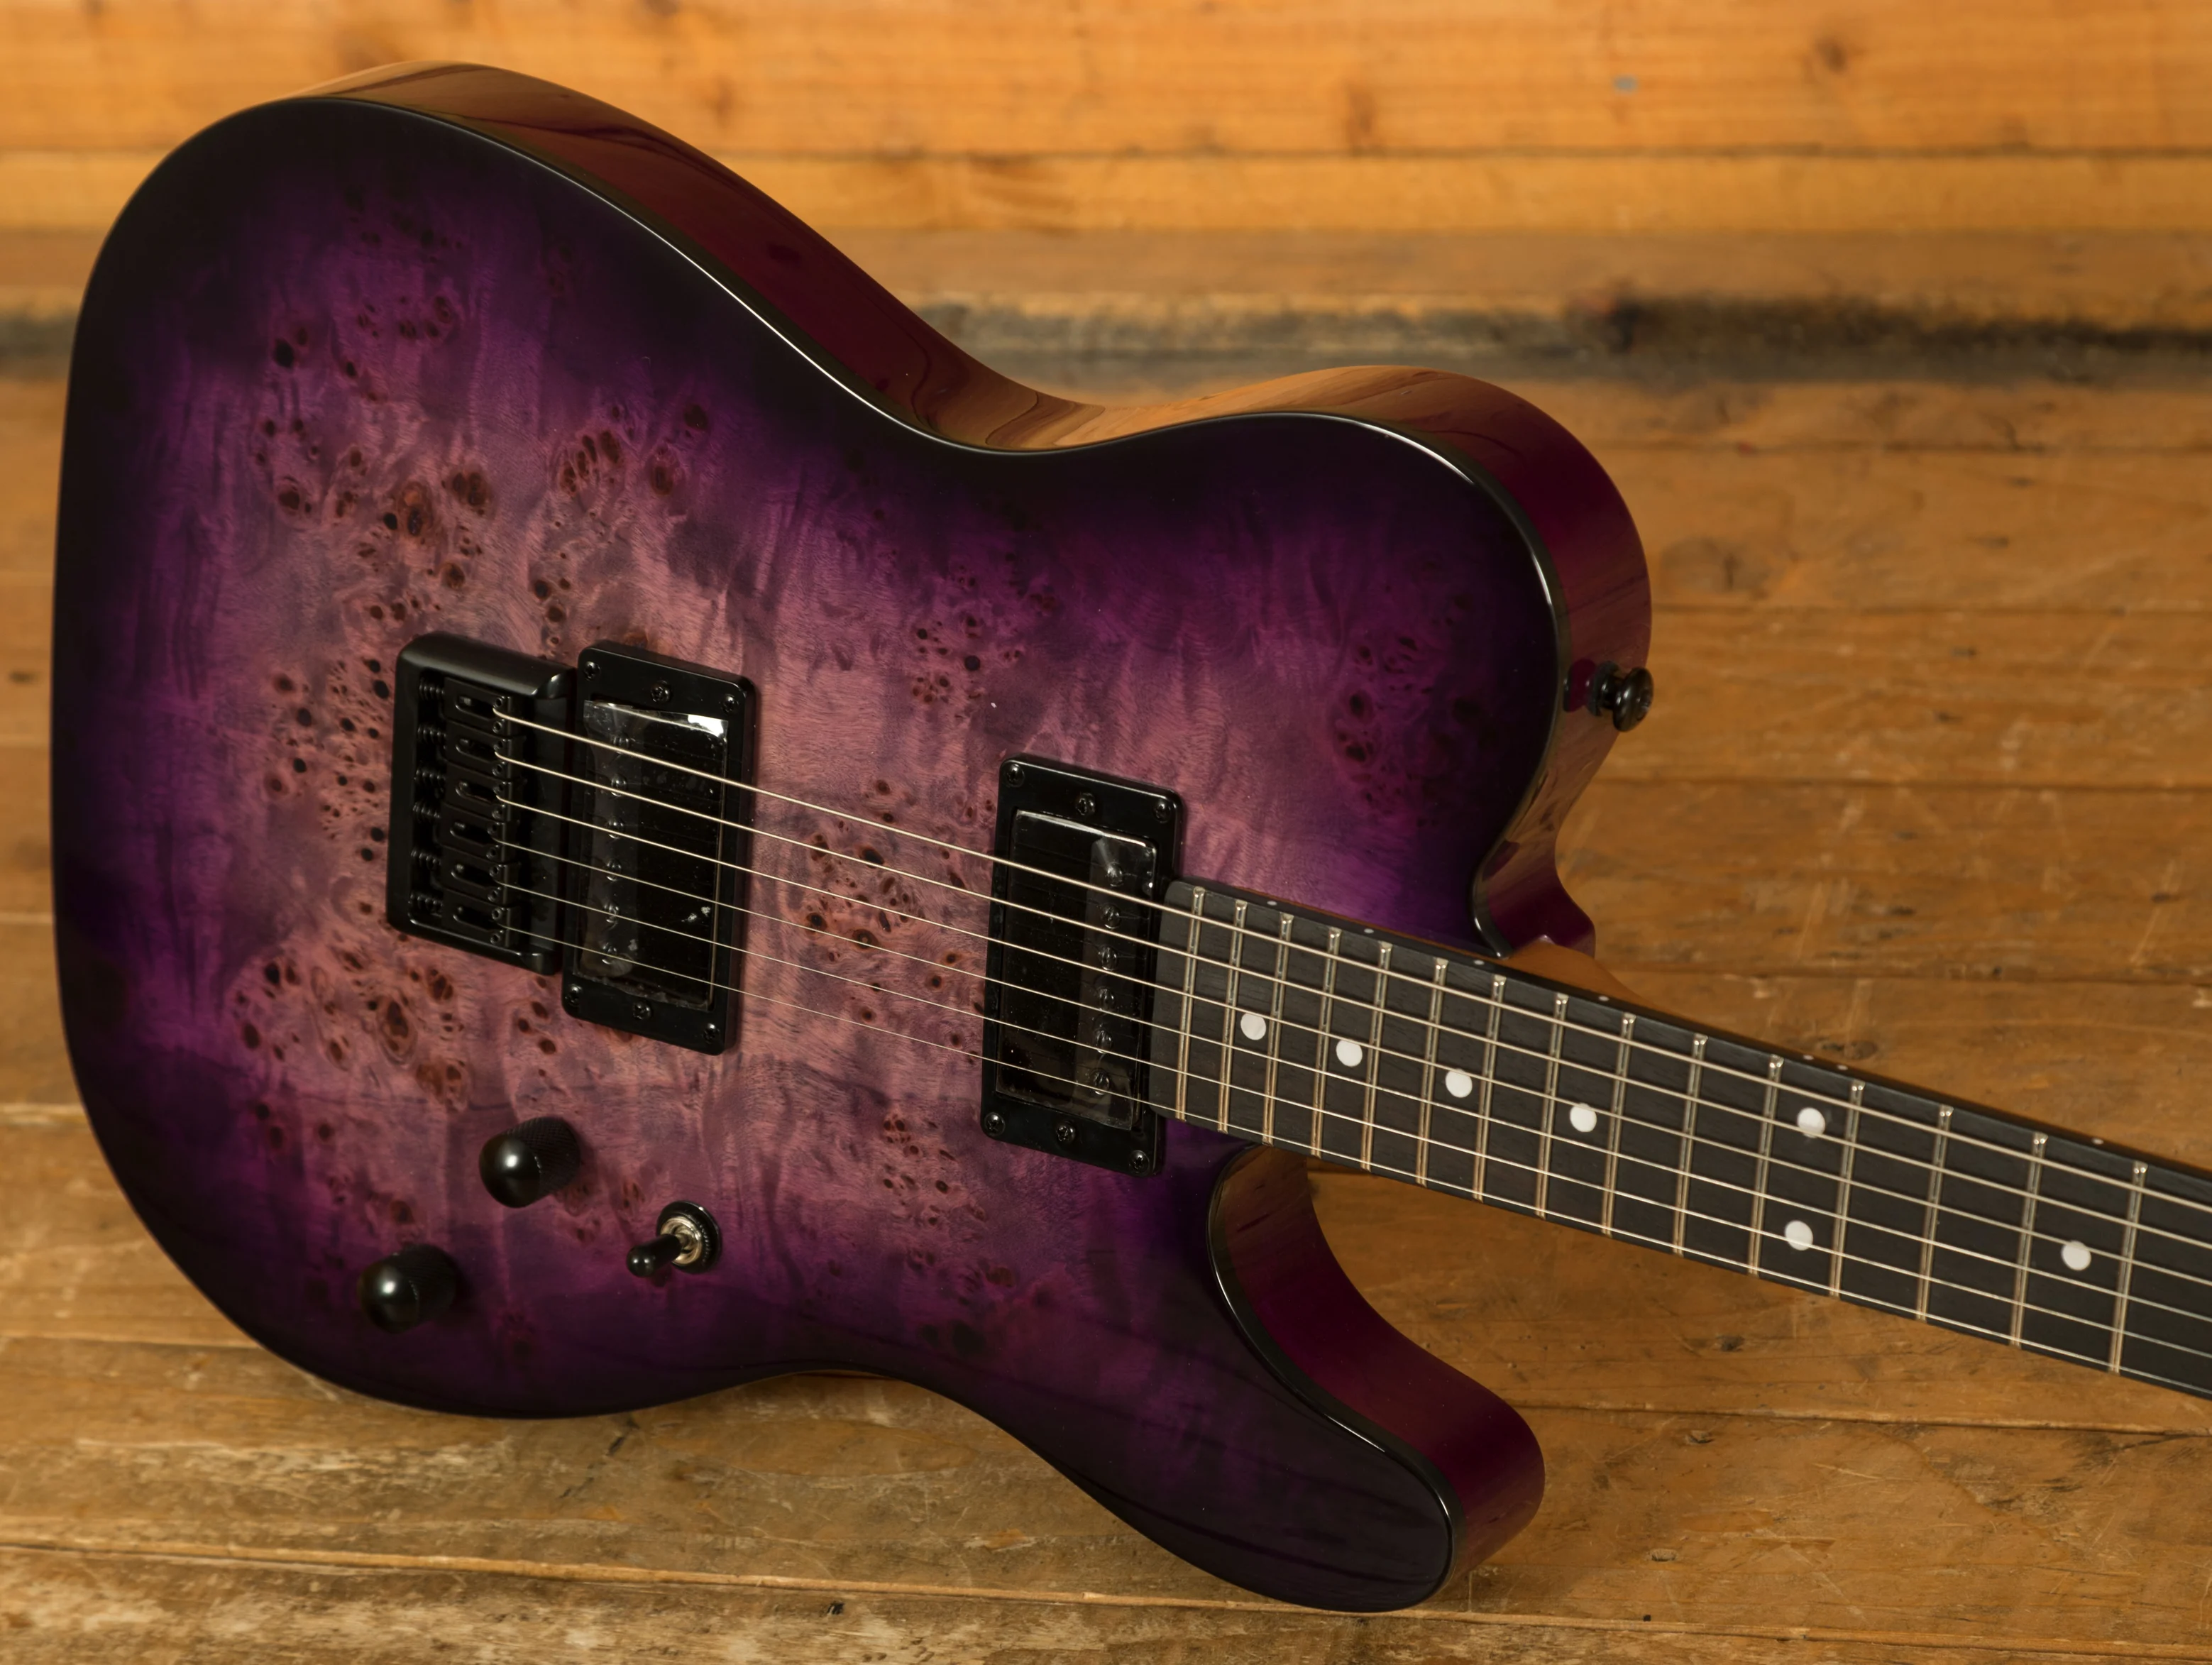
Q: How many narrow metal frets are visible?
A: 15